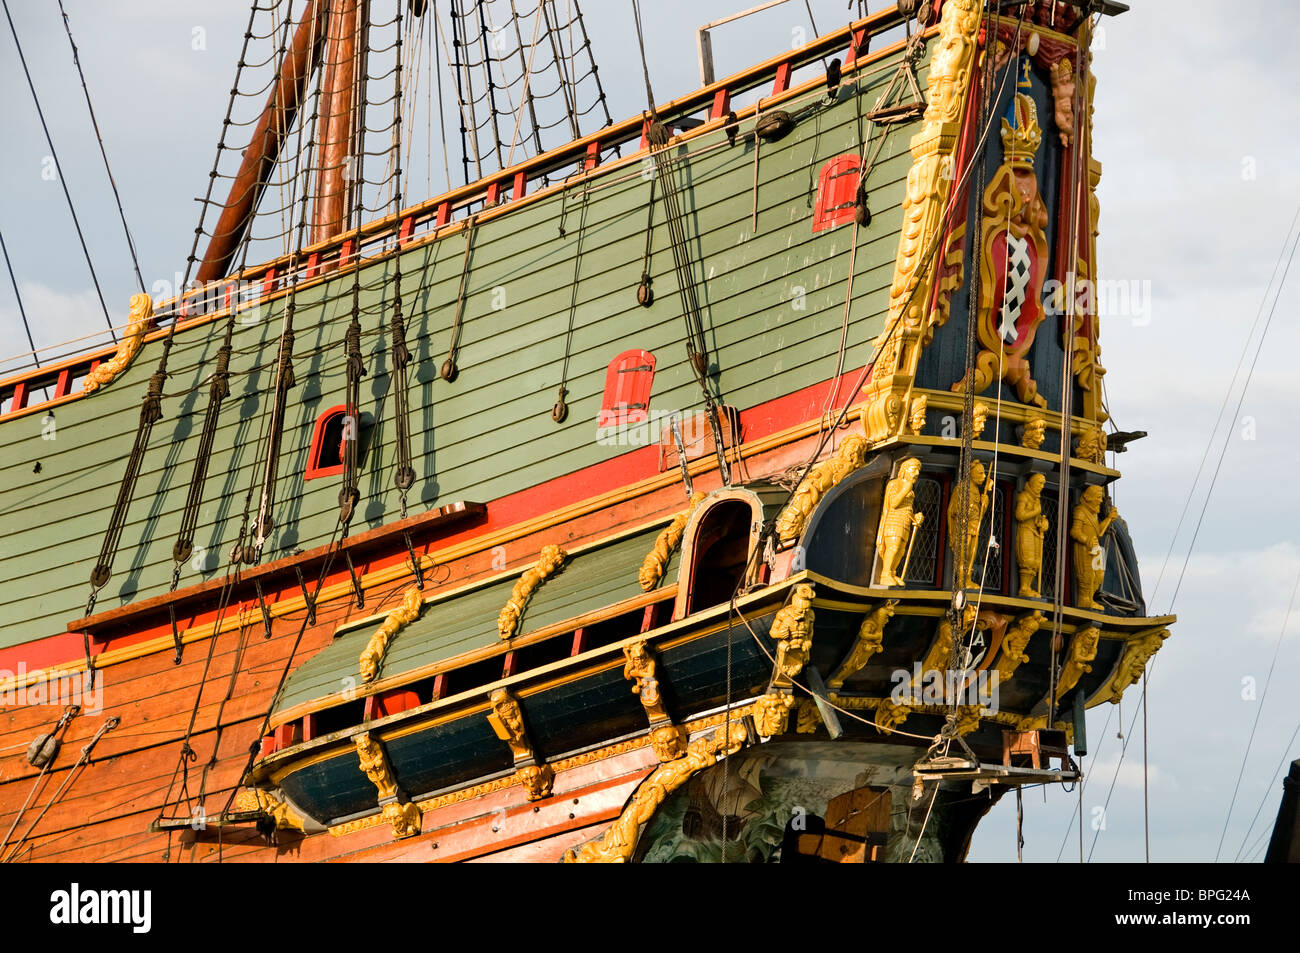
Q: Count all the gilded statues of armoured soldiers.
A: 4